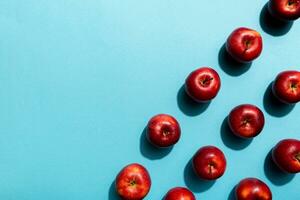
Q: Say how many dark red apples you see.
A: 11